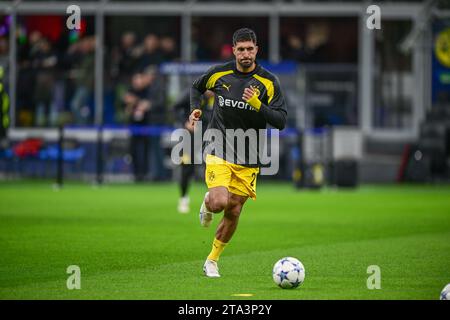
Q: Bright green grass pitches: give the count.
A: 1